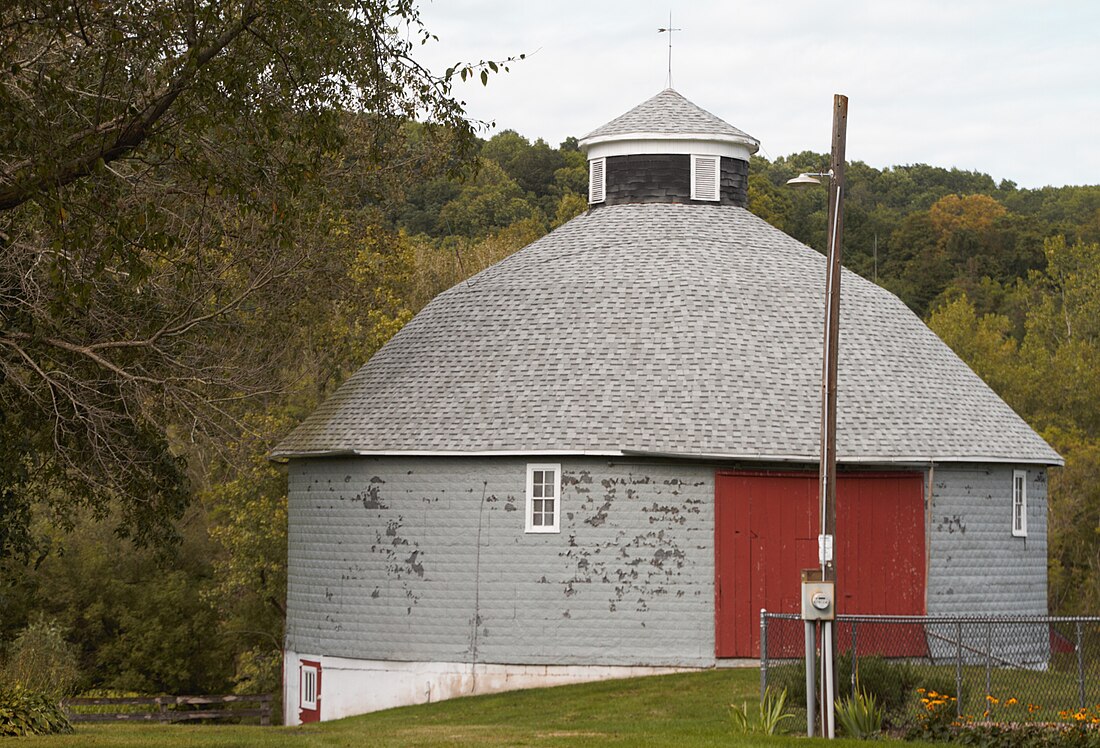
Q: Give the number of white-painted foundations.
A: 1